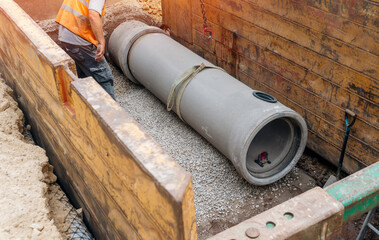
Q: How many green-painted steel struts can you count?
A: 1